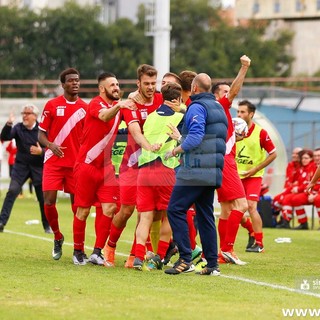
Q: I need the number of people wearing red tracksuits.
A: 3